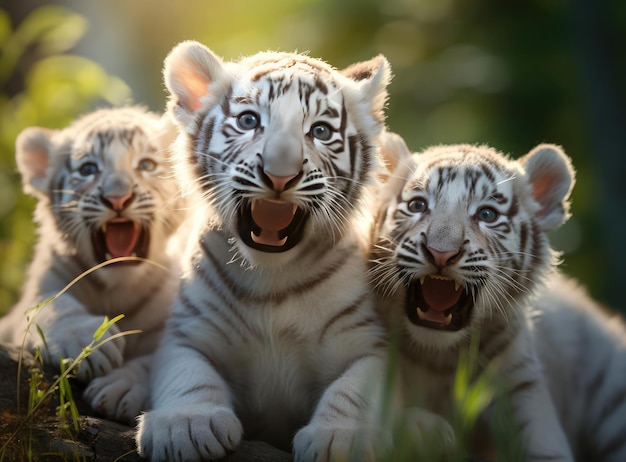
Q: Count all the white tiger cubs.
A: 3